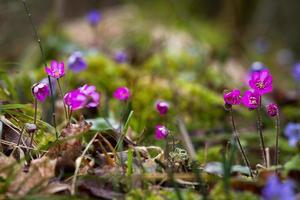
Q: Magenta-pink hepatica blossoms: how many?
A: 11